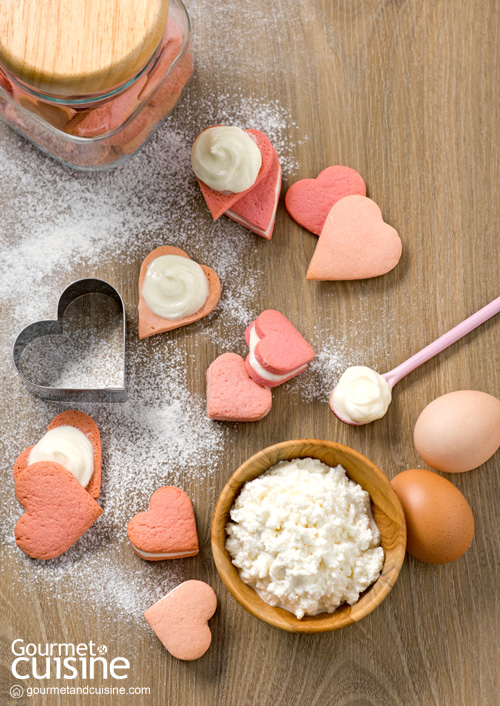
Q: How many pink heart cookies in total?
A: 11